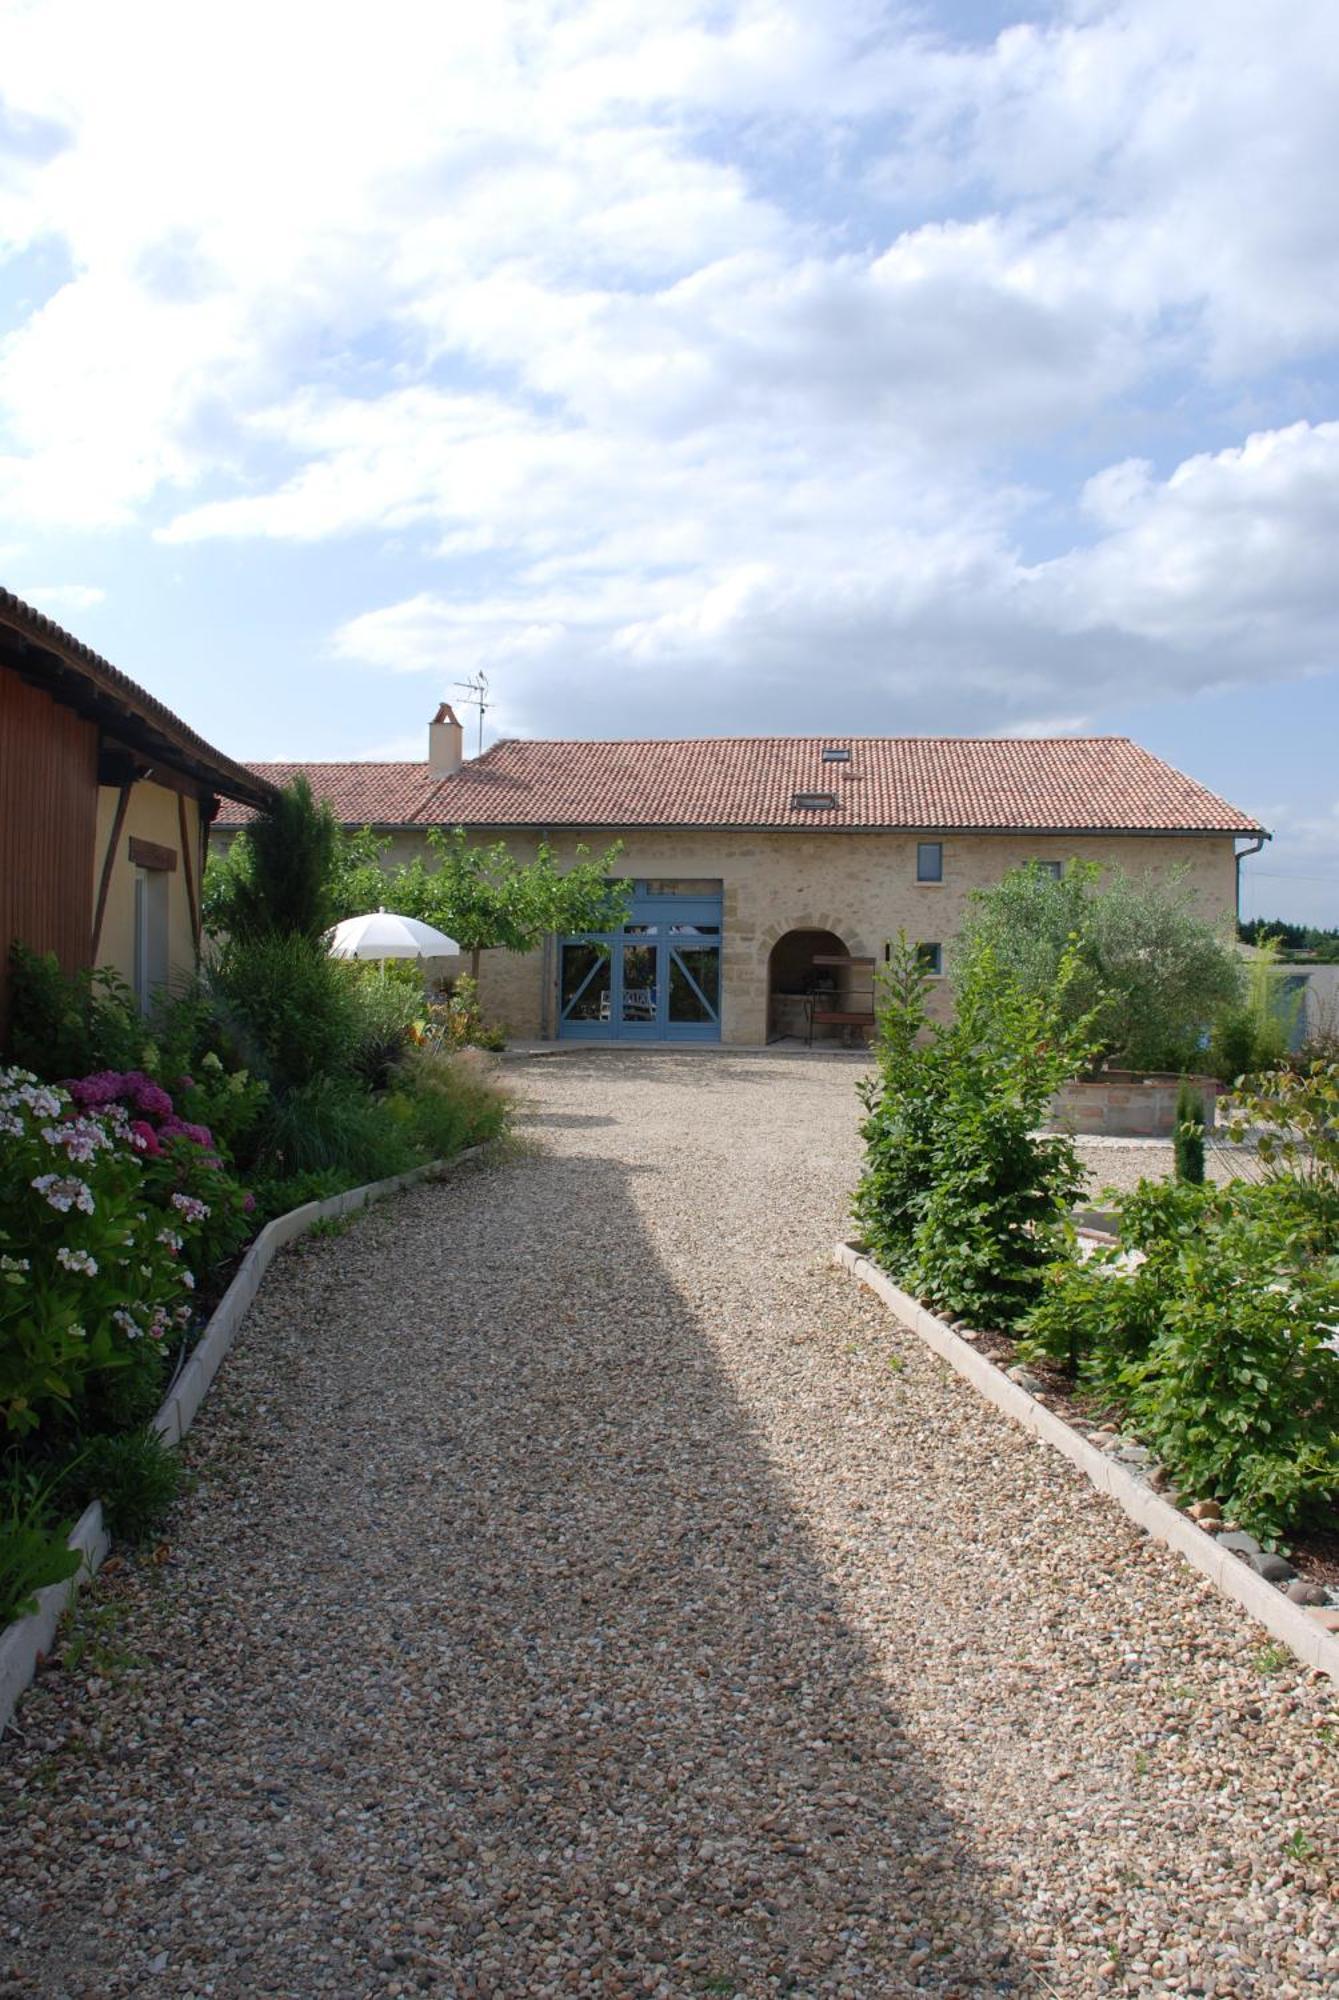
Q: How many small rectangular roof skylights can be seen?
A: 2